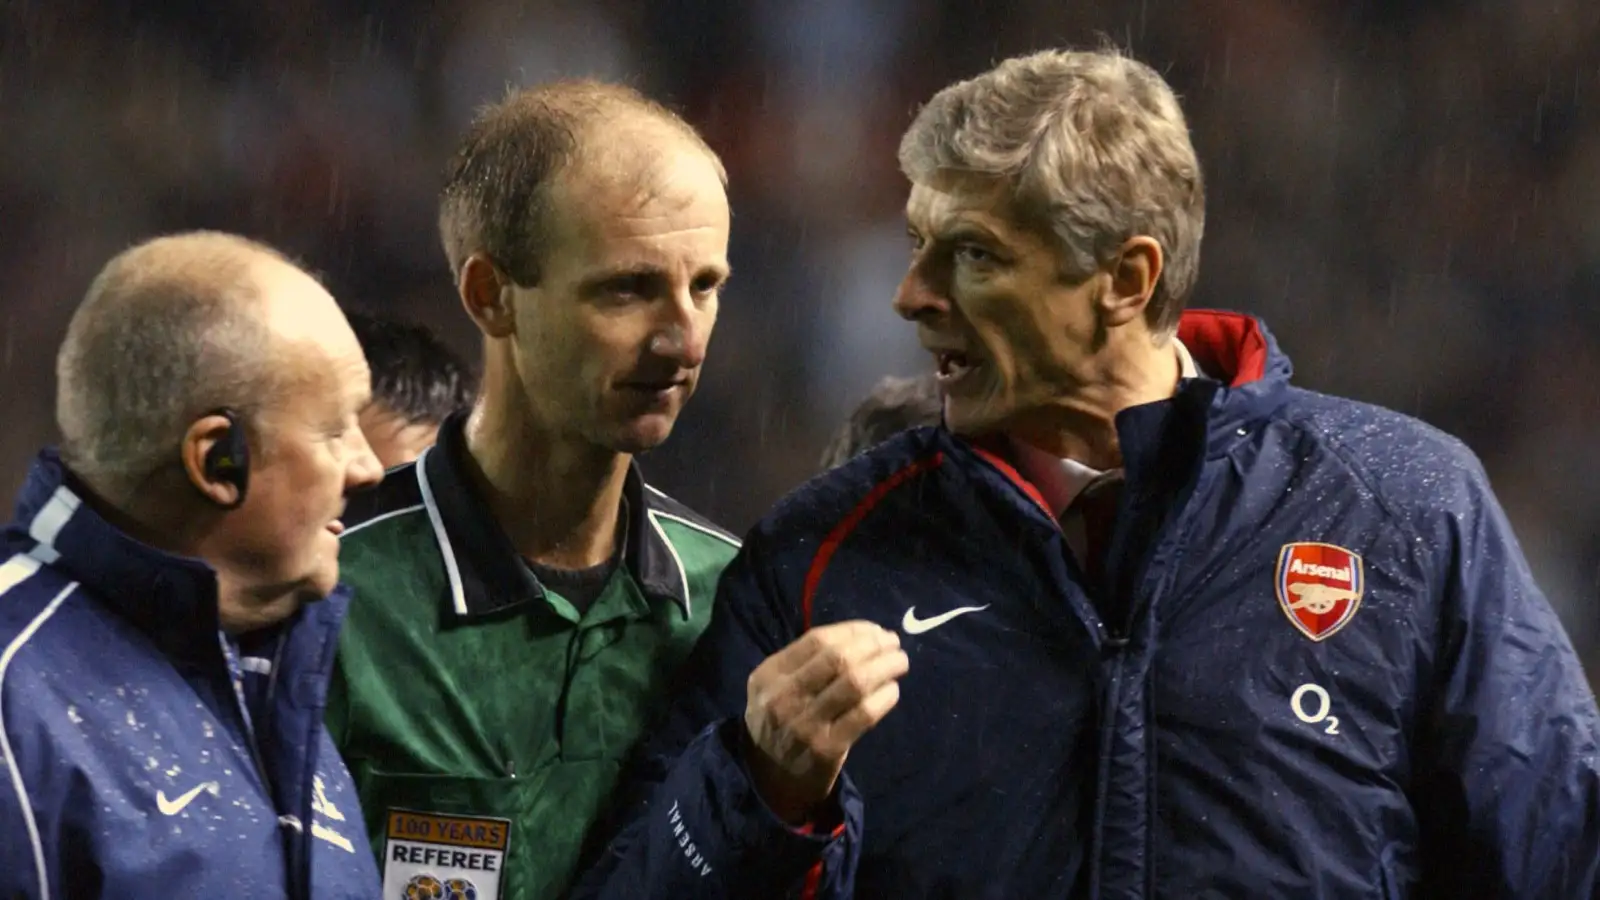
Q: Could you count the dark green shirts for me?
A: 1